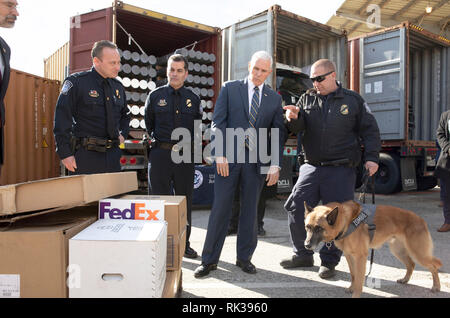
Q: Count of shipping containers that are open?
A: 3